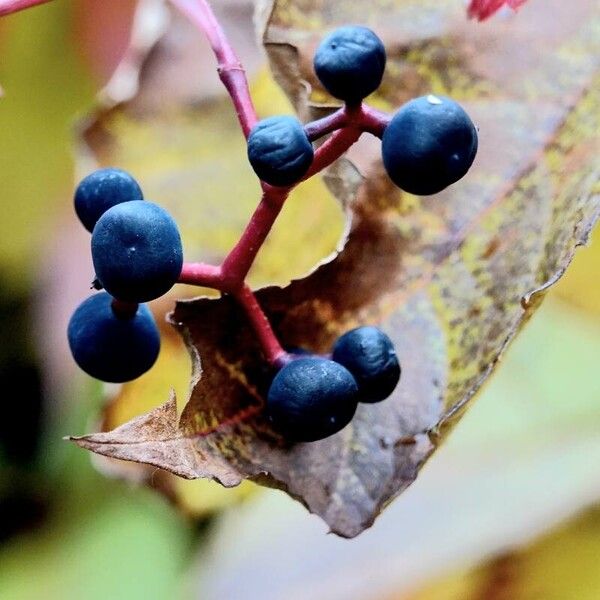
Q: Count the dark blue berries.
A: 8